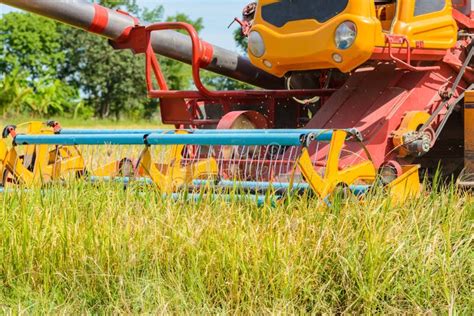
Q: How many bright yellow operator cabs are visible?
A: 1